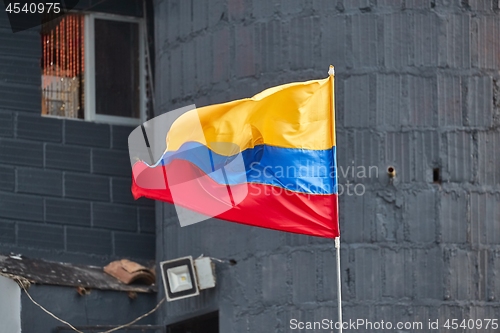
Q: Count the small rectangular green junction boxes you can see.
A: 0